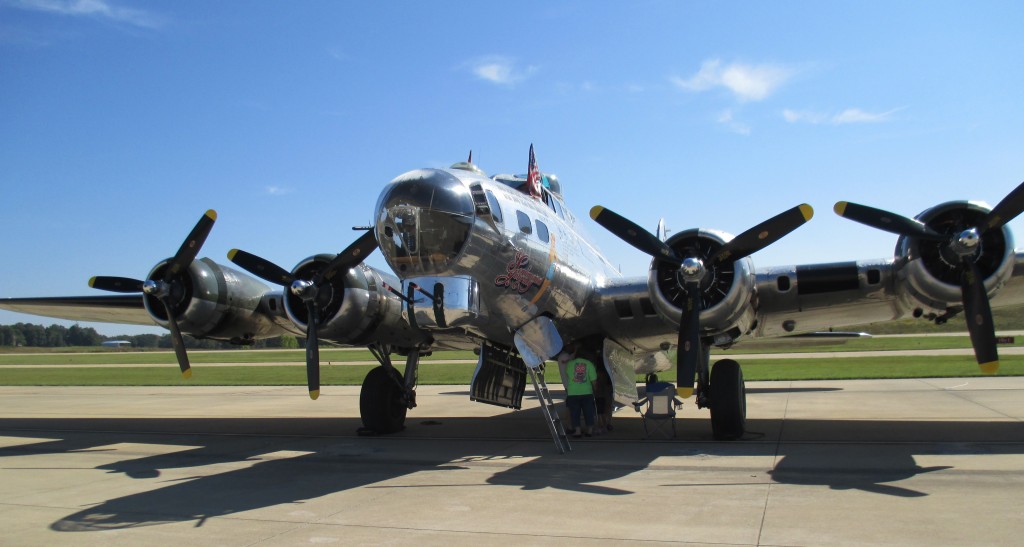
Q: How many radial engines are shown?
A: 4